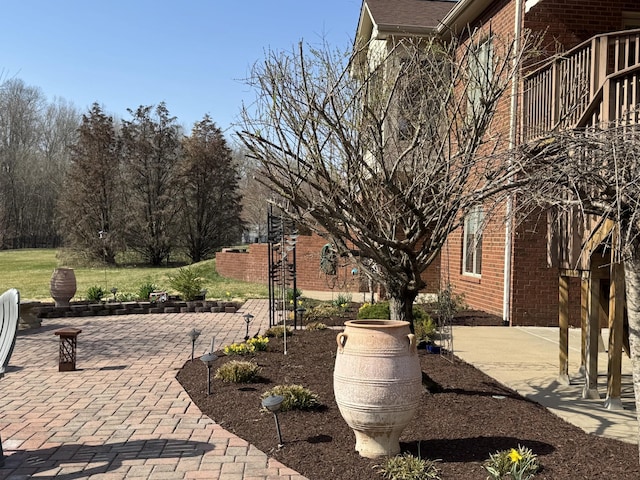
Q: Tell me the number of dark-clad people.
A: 0